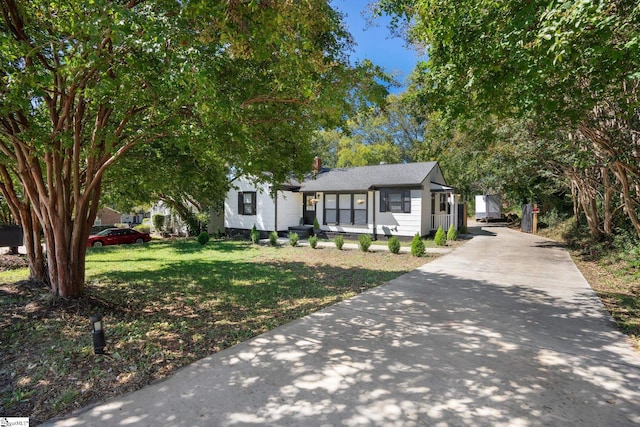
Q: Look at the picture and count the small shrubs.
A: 11